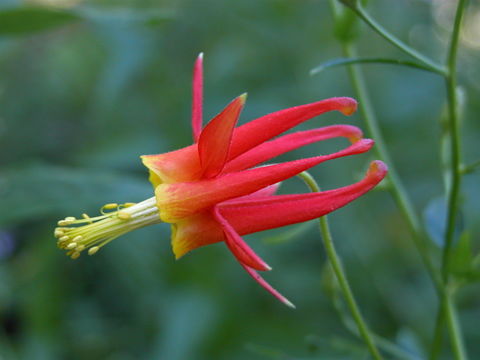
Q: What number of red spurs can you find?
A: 4